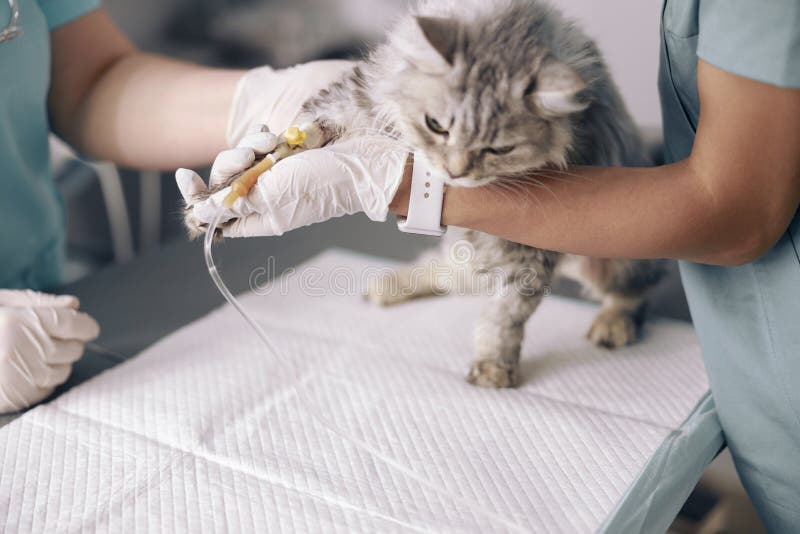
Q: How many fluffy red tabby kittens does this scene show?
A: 0